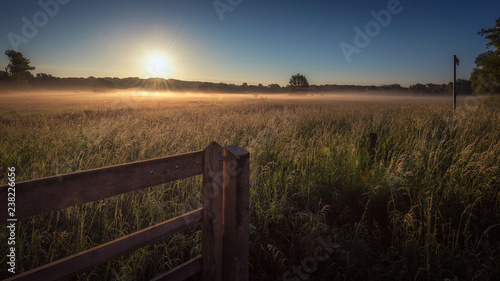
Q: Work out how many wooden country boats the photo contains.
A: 0